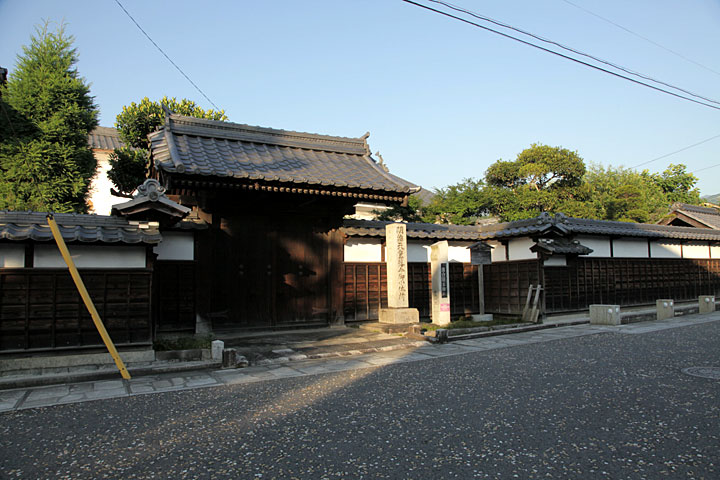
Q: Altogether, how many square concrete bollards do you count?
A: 3